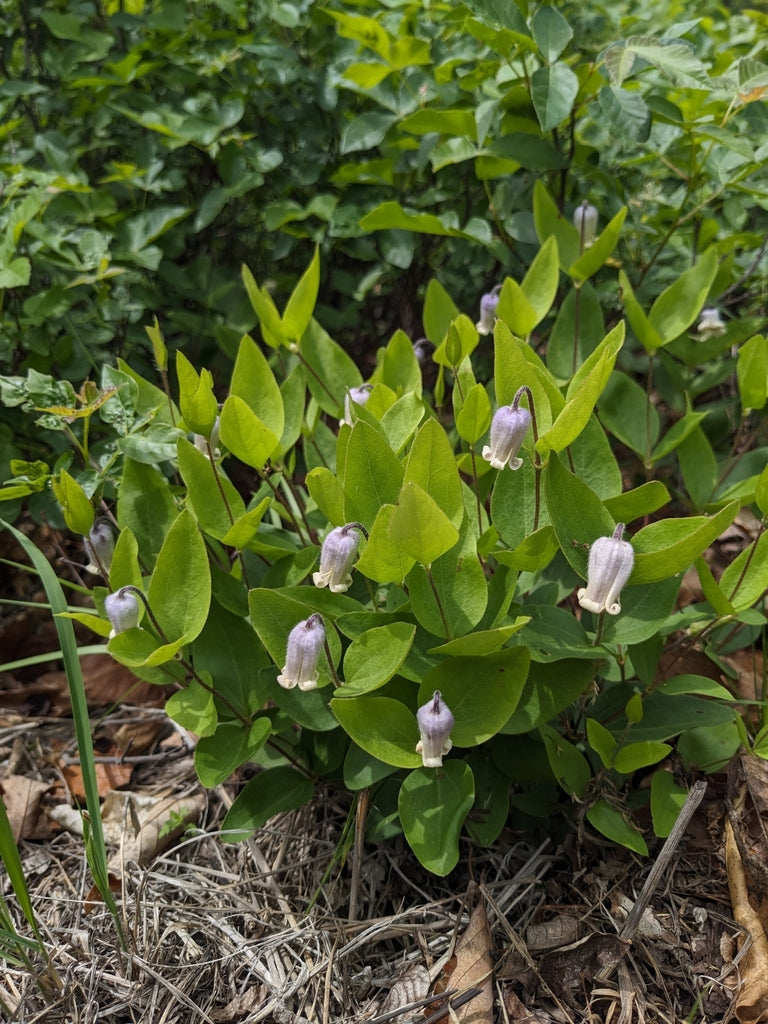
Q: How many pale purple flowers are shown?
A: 13